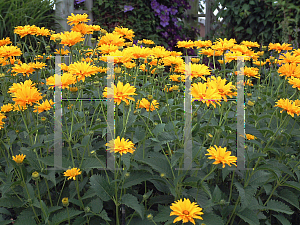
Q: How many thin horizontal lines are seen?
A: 2